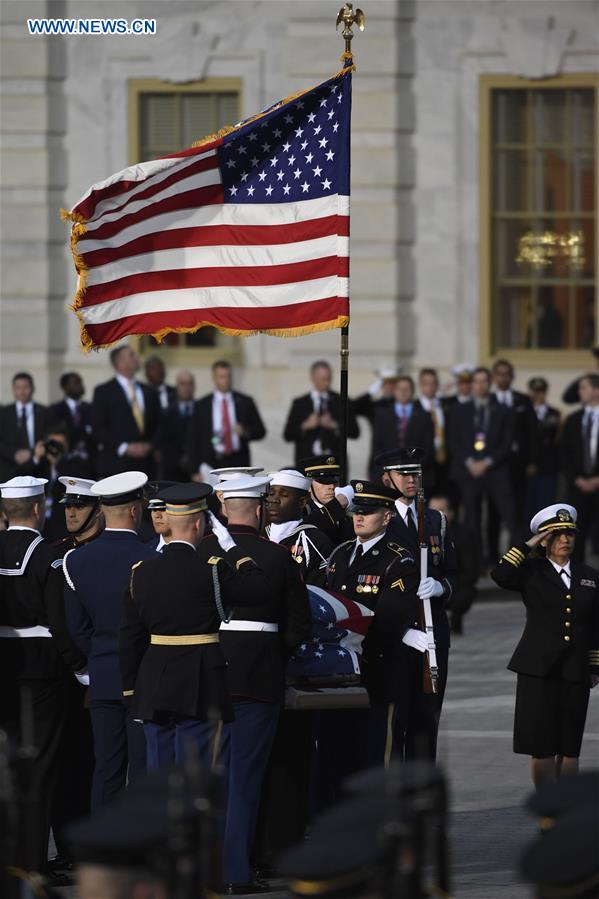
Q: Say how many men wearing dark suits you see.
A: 12